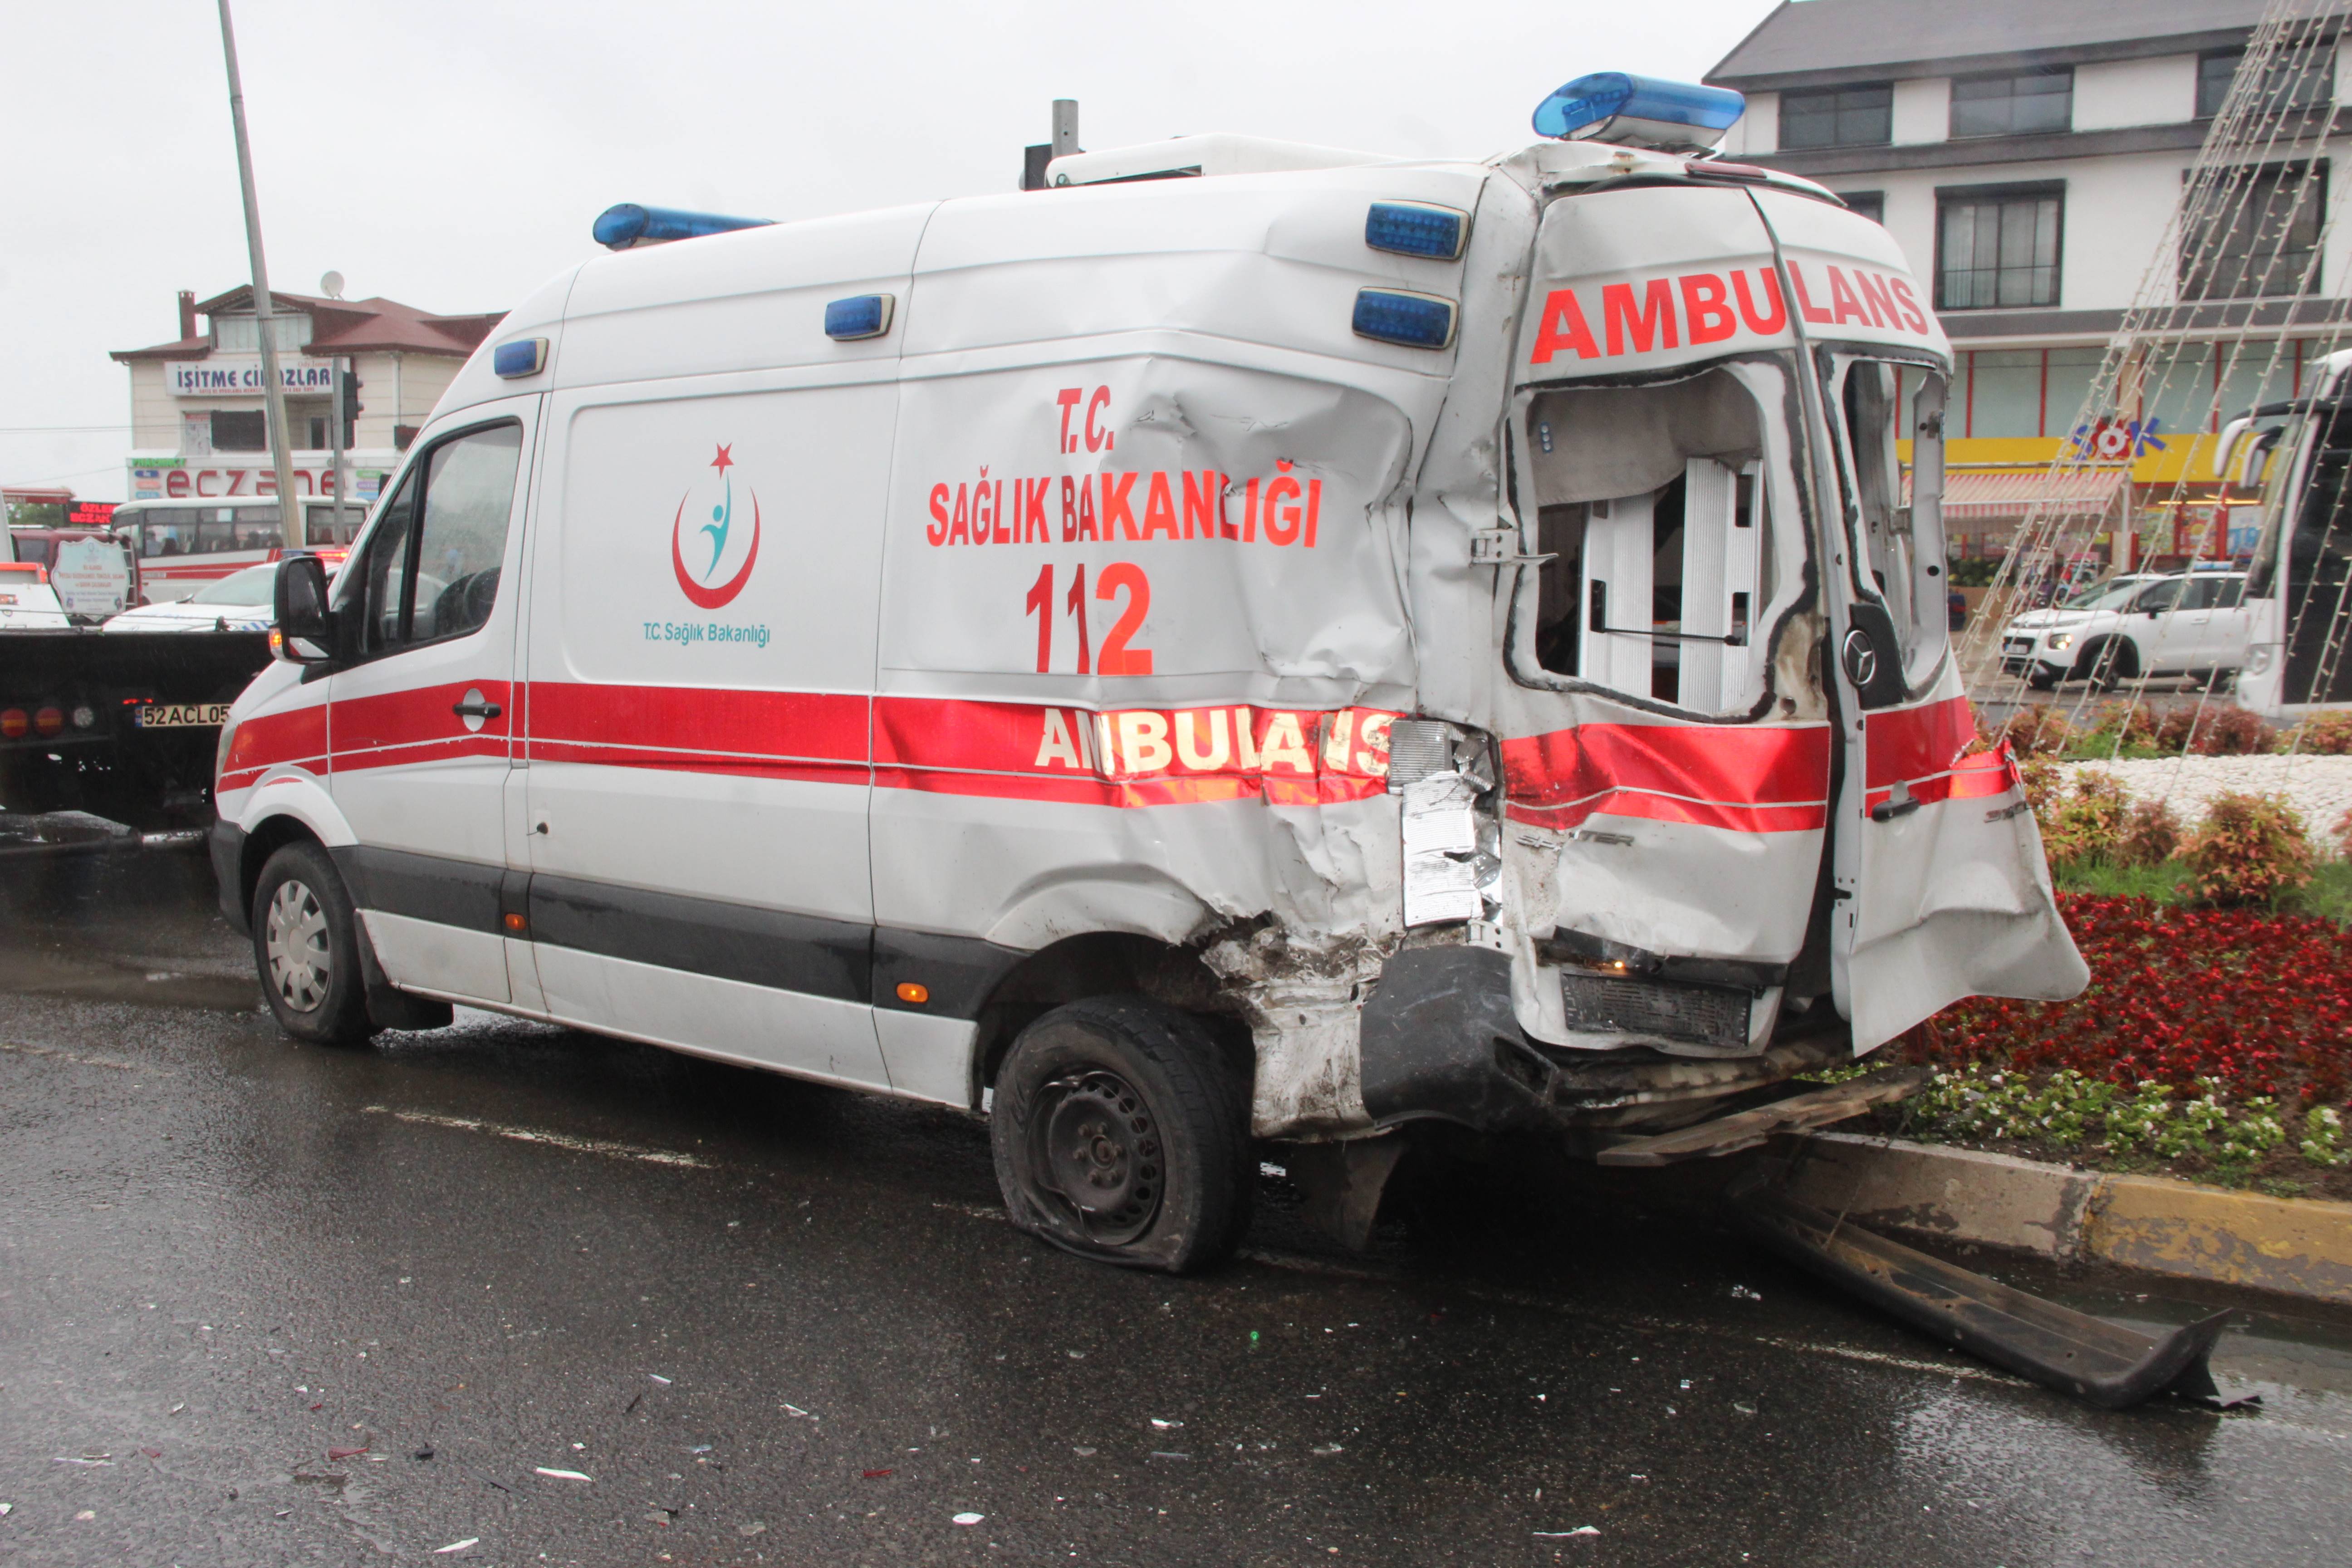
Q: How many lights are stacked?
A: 2